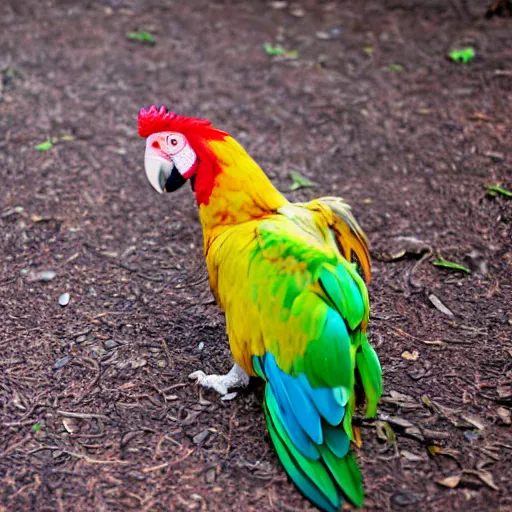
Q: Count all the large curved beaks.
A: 1